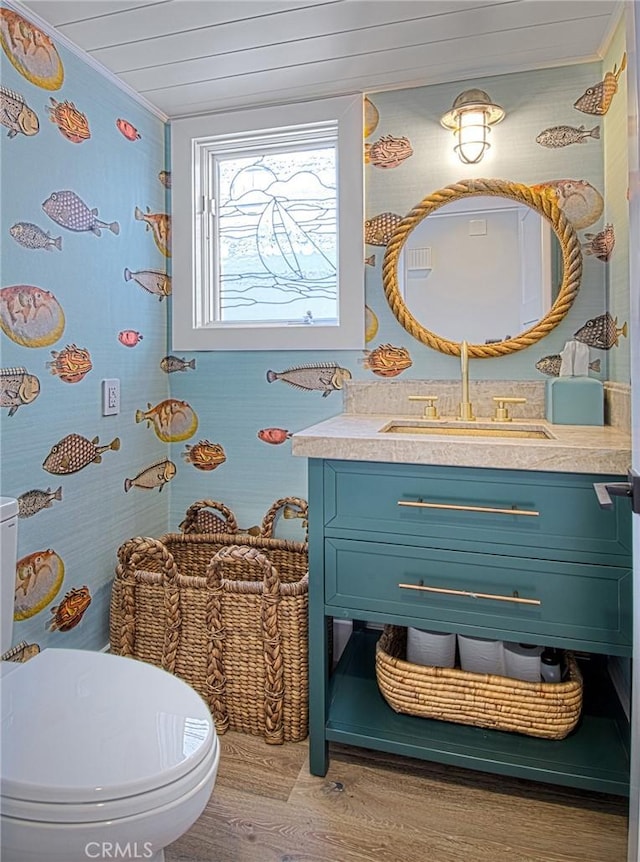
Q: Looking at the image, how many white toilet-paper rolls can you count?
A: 3